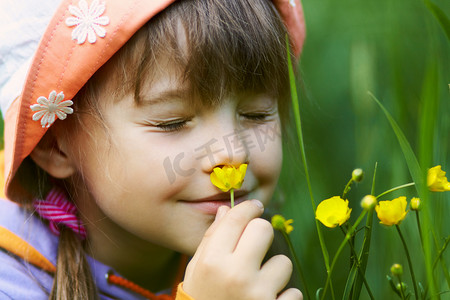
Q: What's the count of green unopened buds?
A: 5